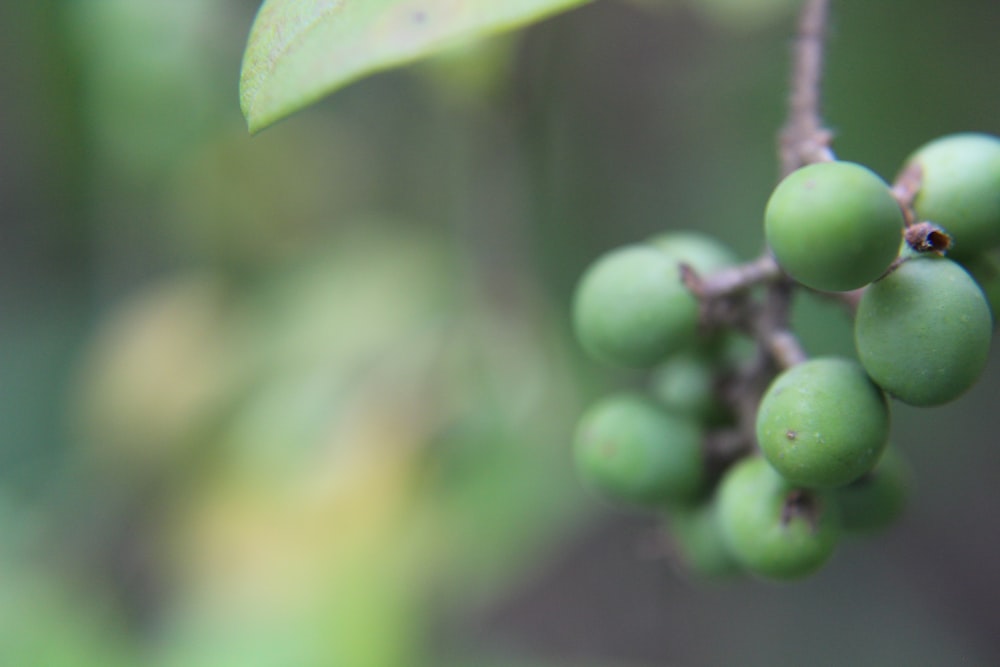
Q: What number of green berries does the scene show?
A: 12